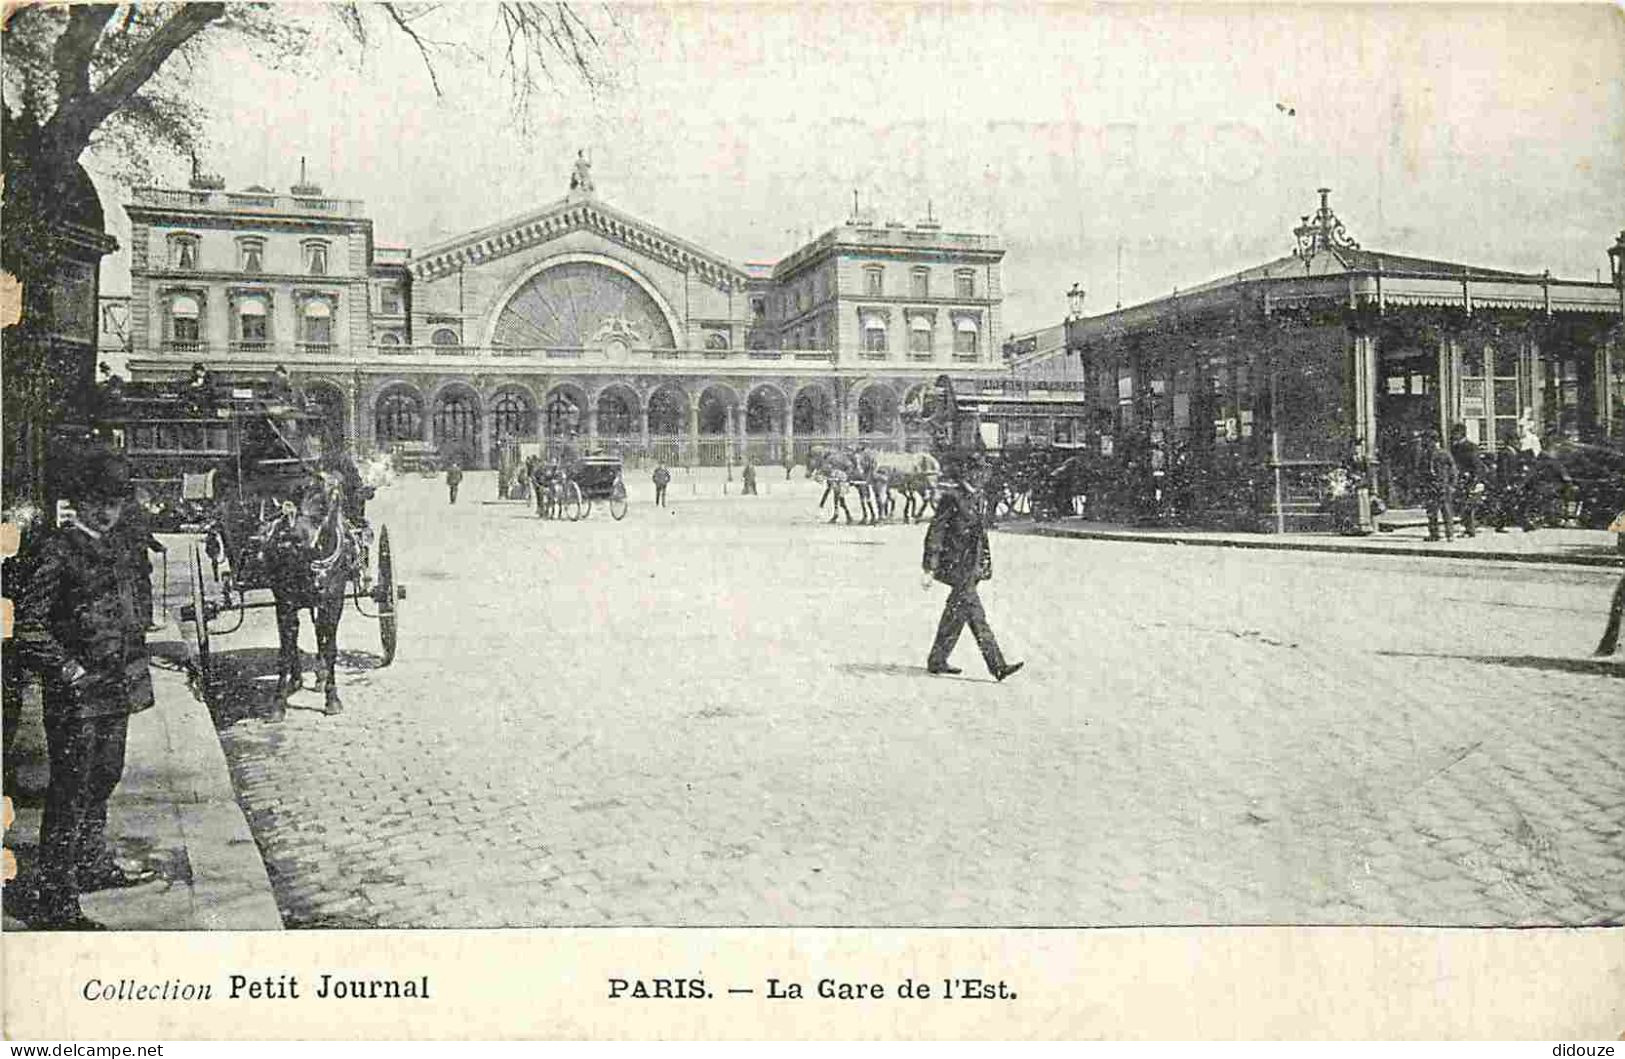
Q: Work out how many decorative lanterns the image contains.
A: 3